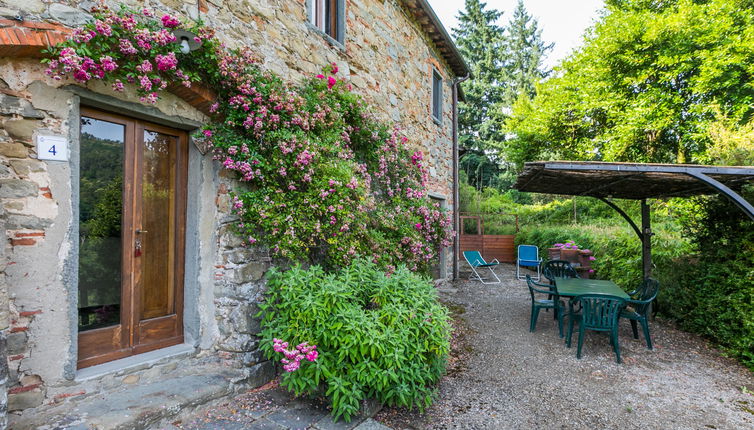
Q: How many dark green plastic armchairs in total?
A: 4